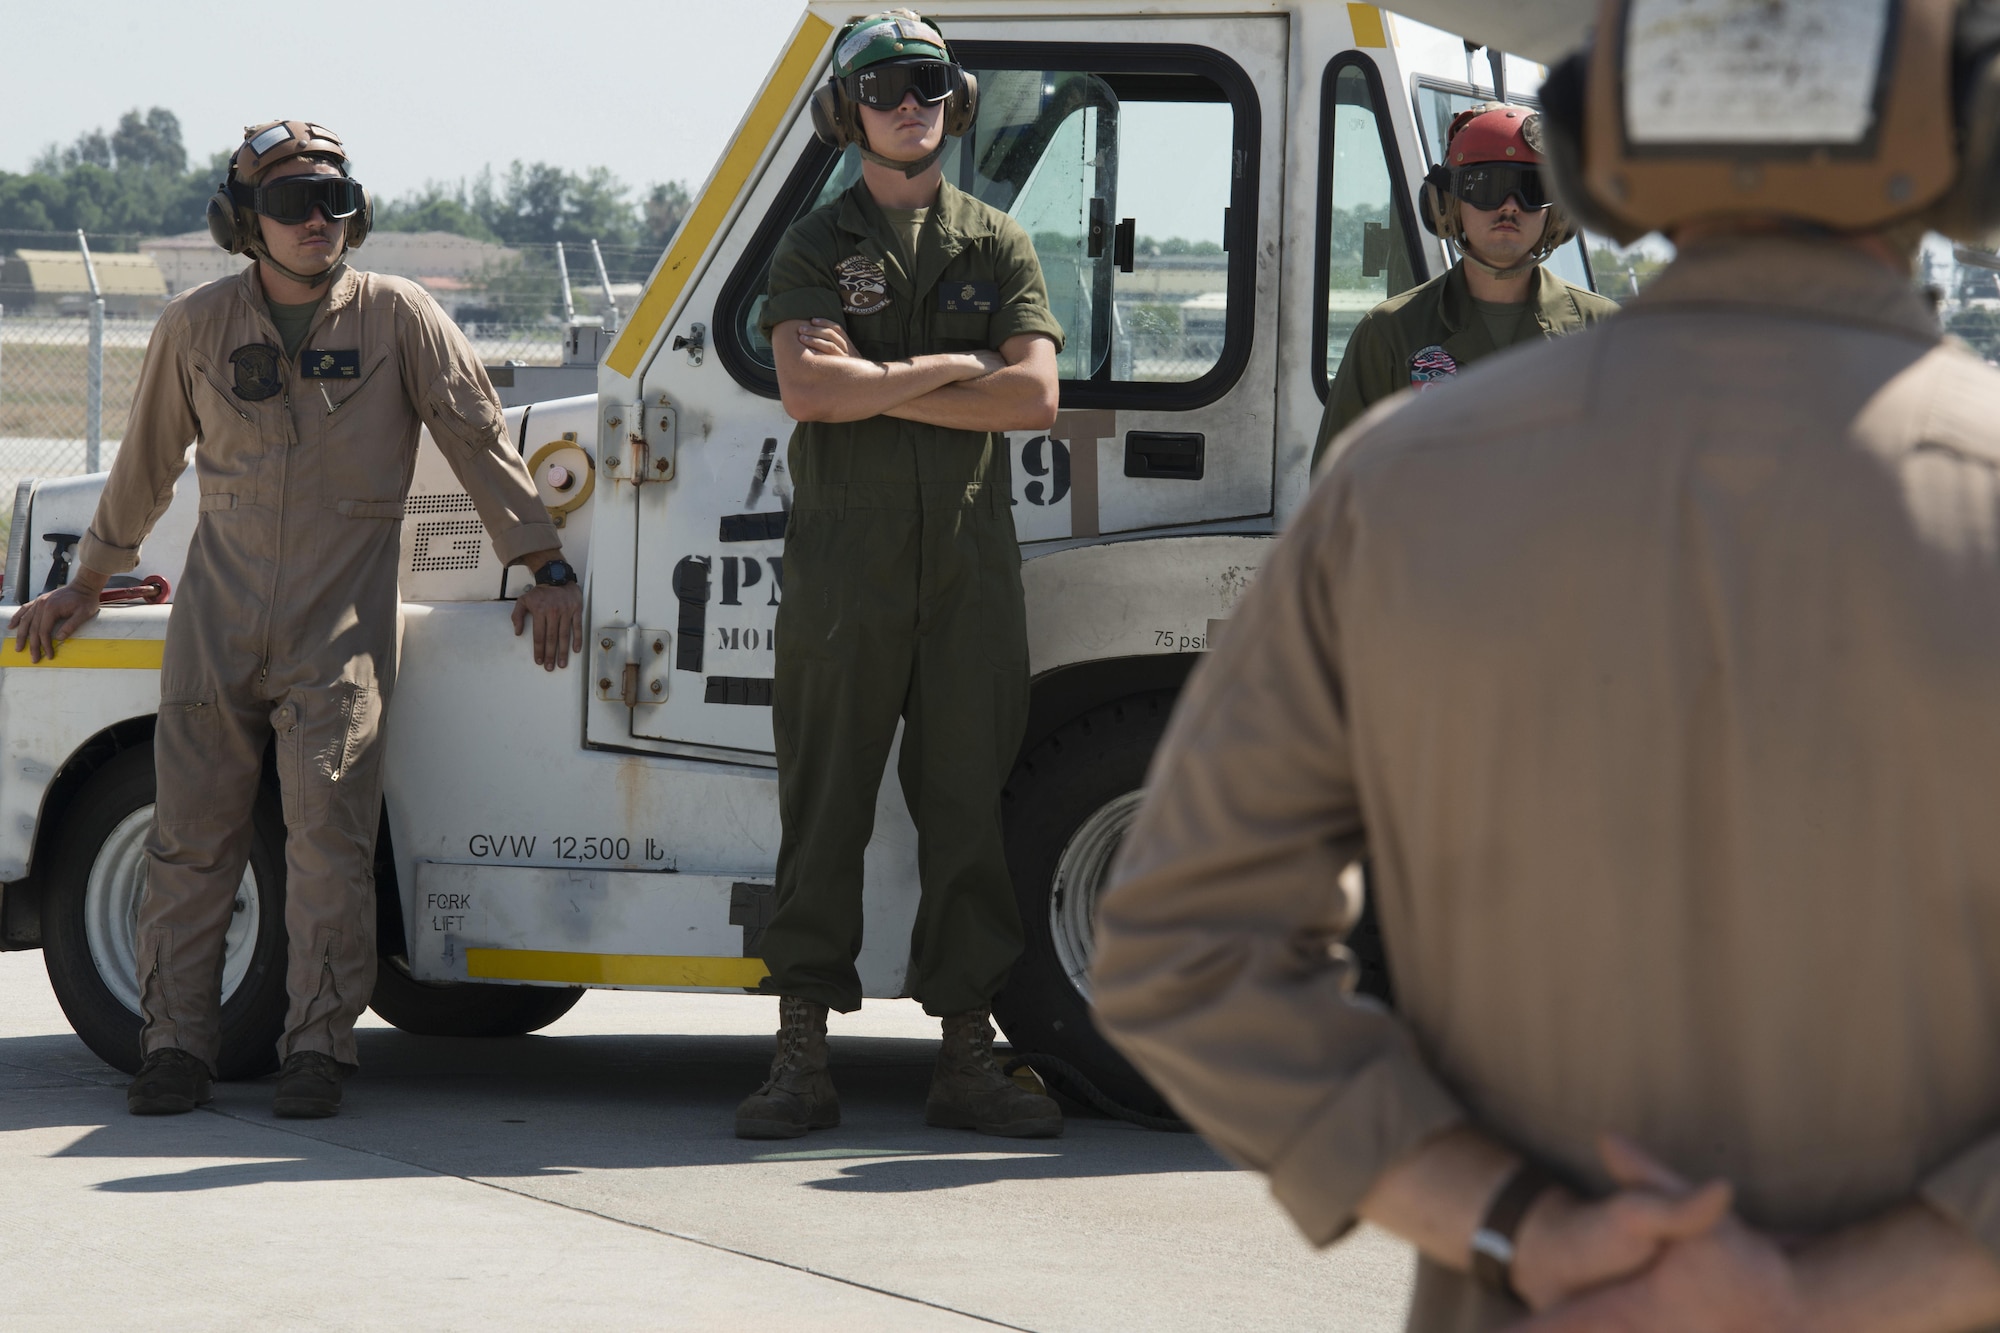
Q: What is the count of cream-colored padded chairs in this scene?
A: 0